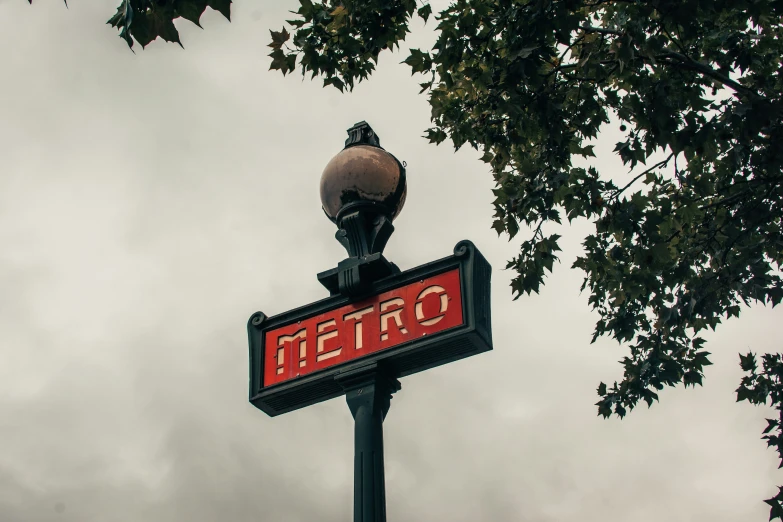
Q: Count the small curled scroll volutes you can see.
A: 2